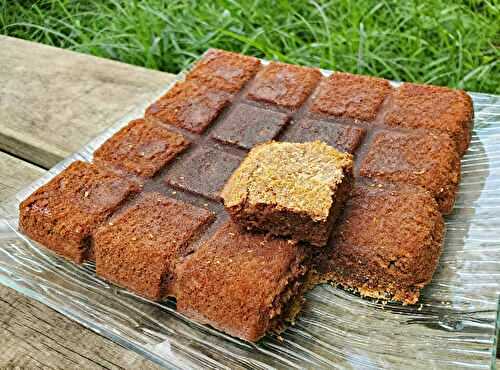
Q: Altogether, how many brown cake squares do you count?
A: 14